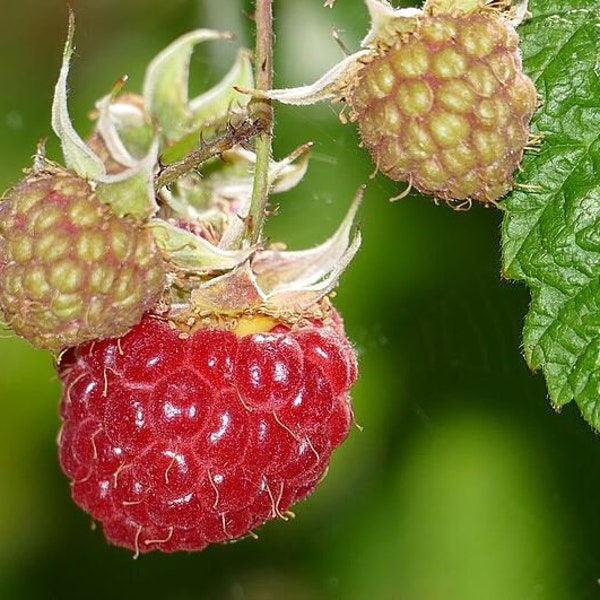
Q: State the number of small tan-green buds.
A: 2